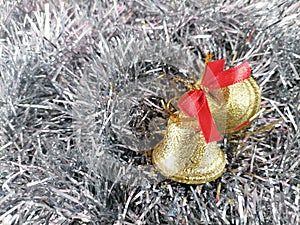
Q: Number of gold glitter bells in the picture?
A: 2